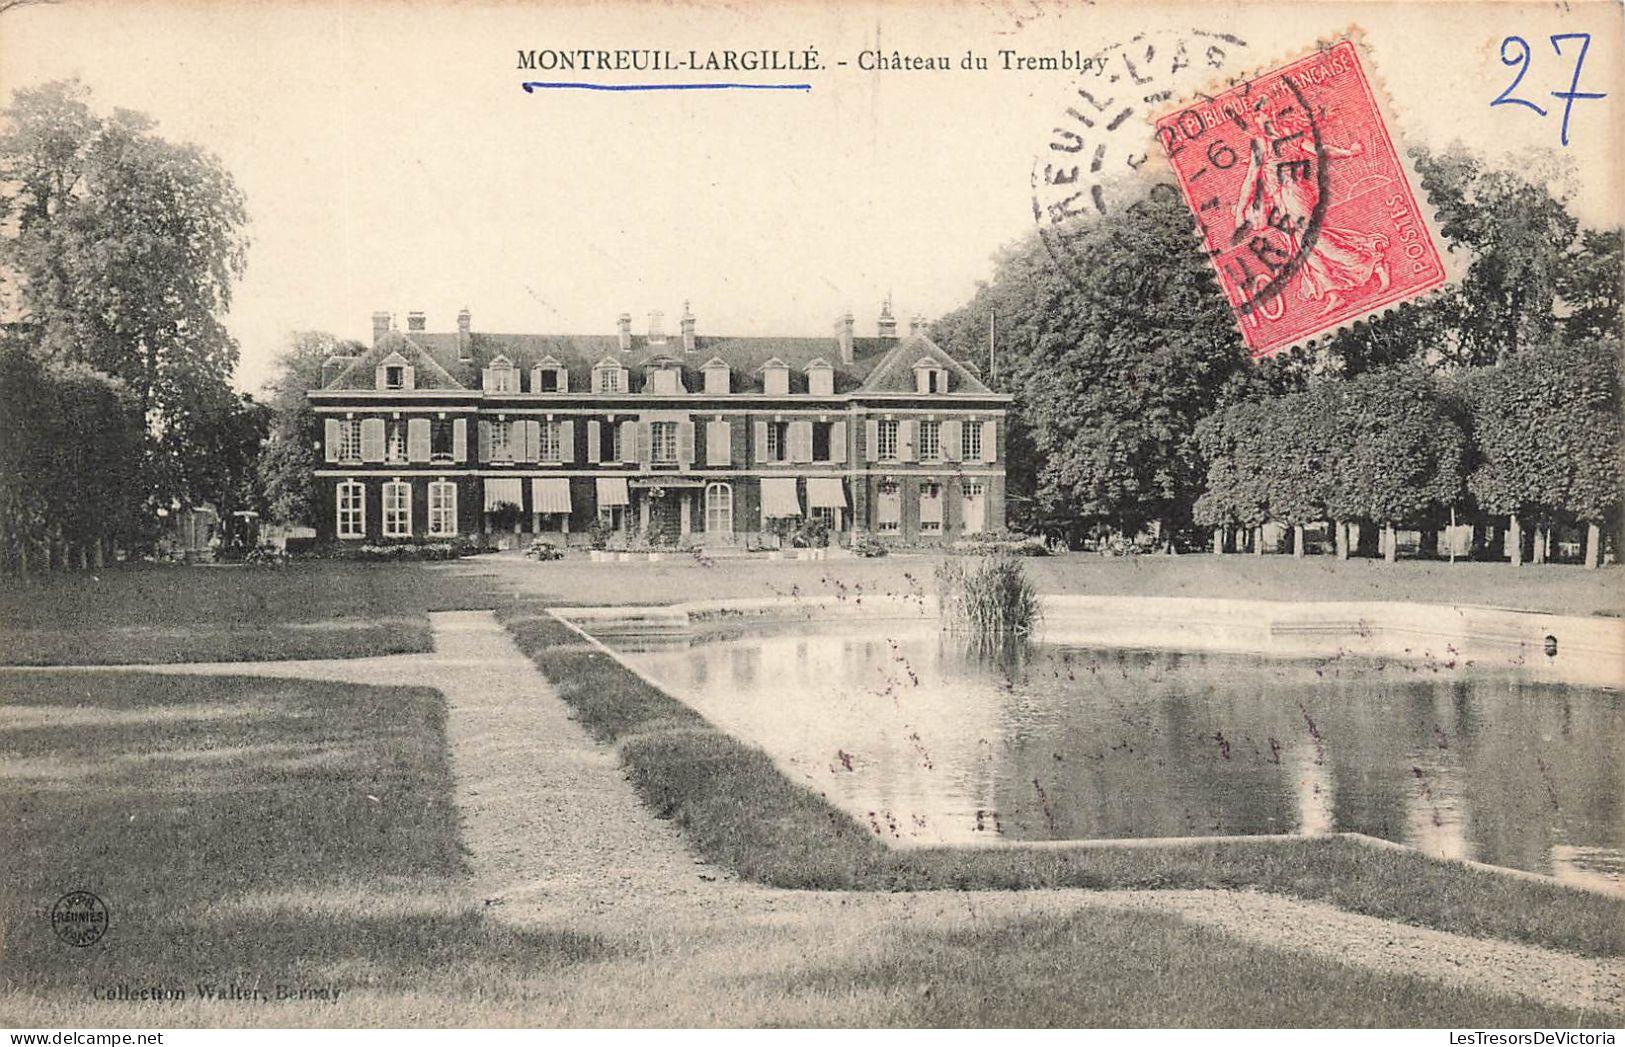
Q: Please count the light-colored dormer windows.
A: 9